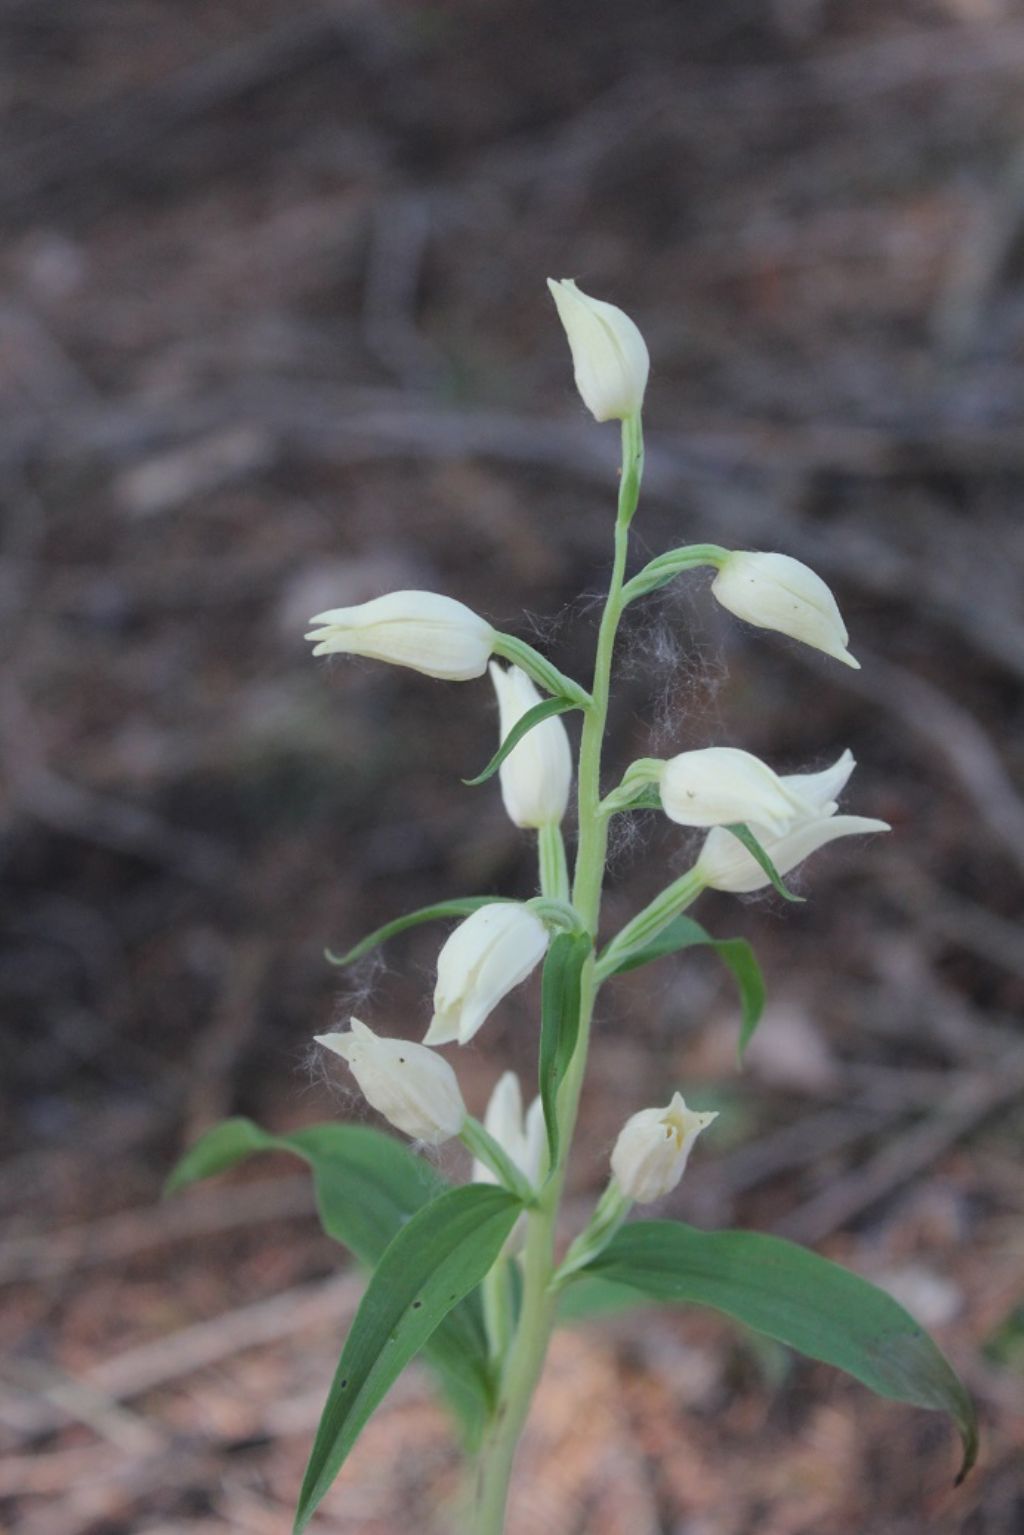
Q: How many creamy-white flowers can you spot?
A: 10